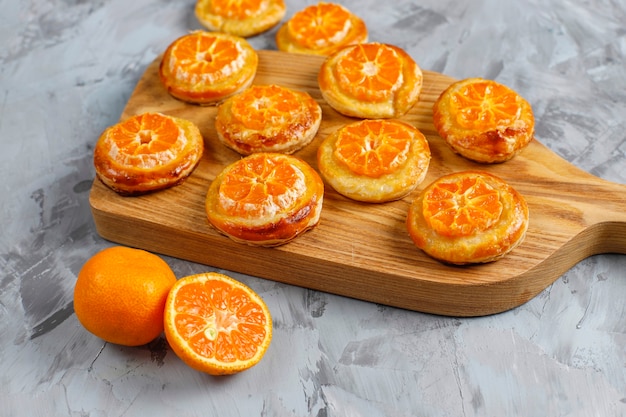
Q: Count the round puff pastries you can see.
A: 10